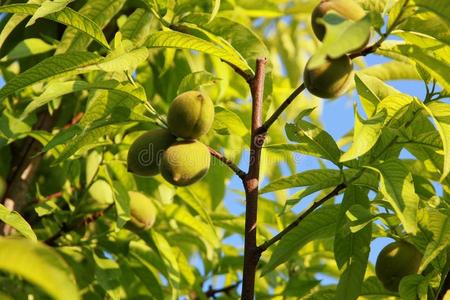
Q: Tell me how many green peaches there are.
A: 8